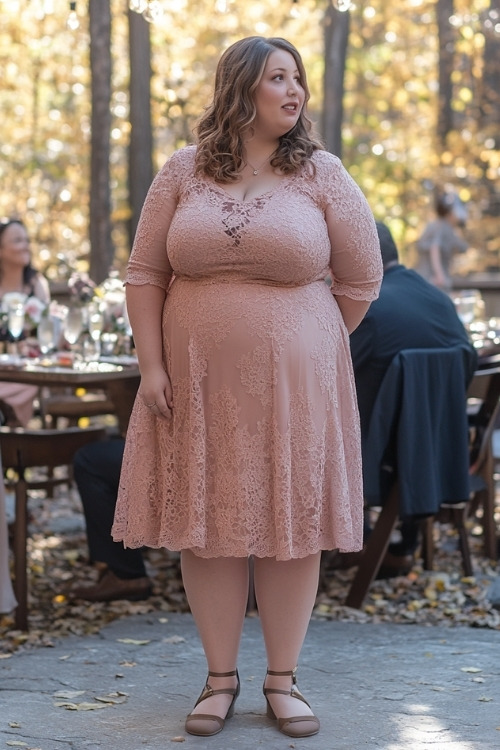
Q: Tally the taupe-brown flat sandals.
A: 2